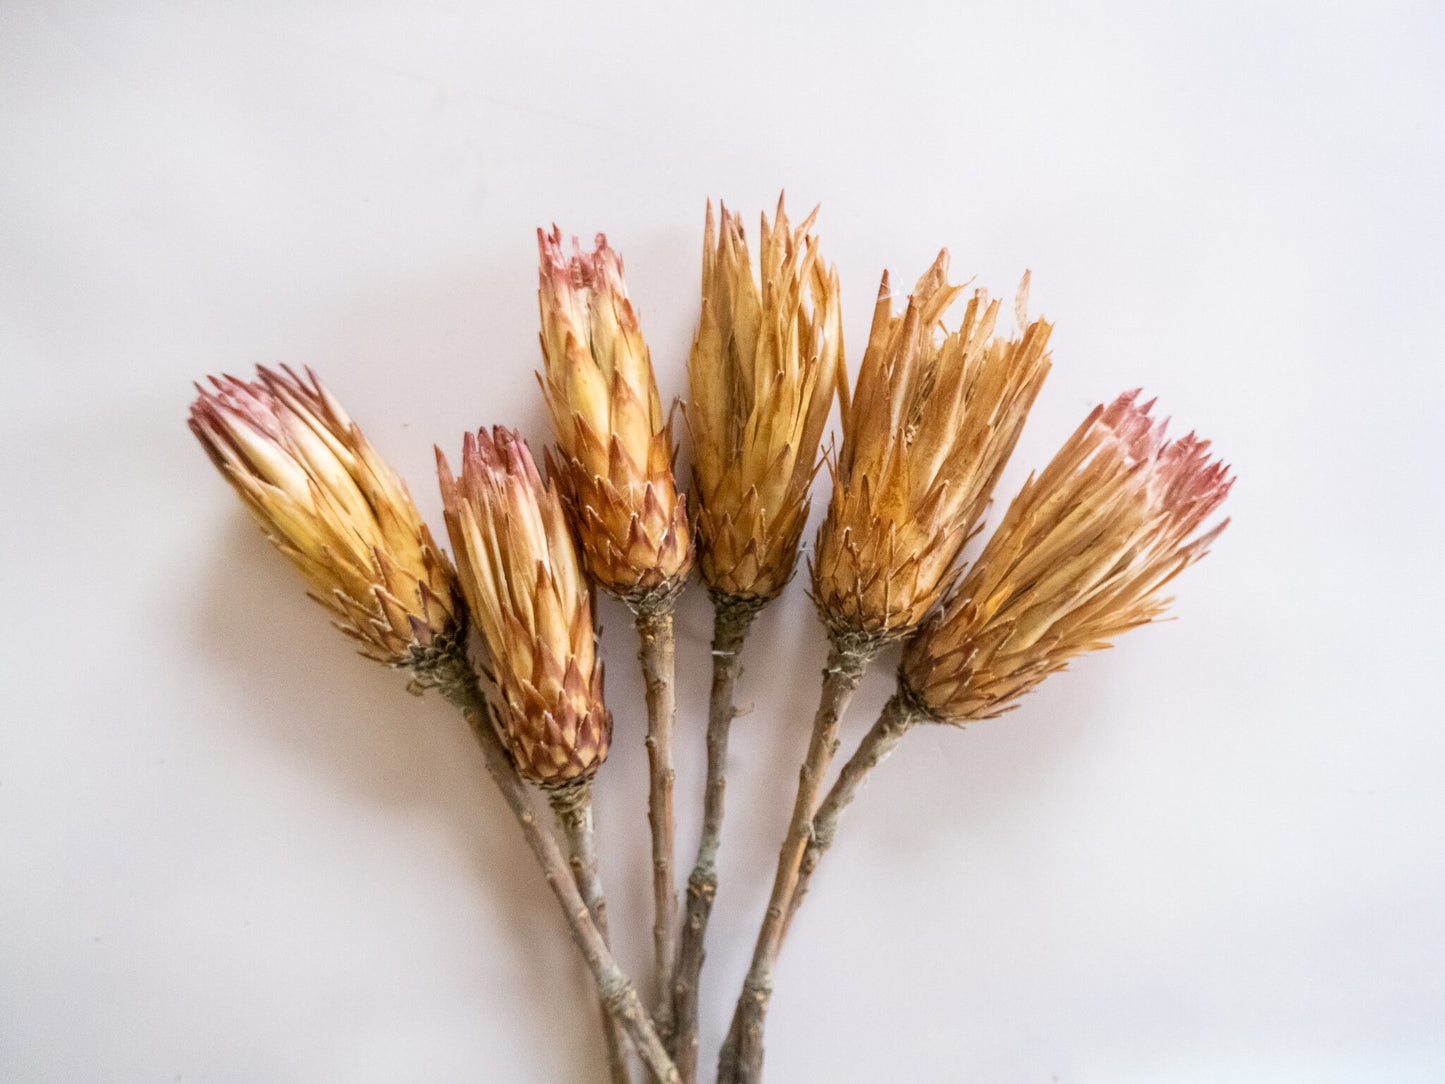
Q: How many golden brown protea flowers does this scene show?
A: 6